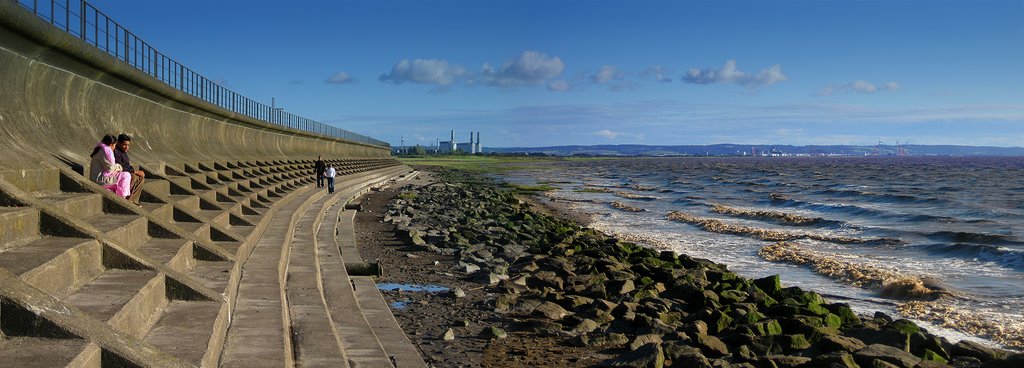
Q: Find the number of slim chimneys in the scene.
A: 3